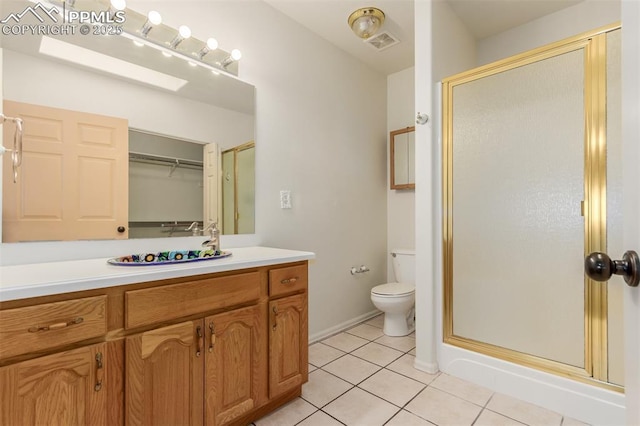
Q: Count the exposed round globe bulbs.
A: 5